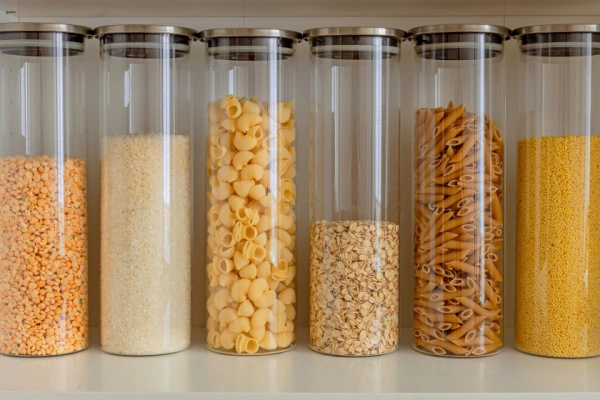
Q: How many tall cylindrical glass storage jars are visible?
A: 6